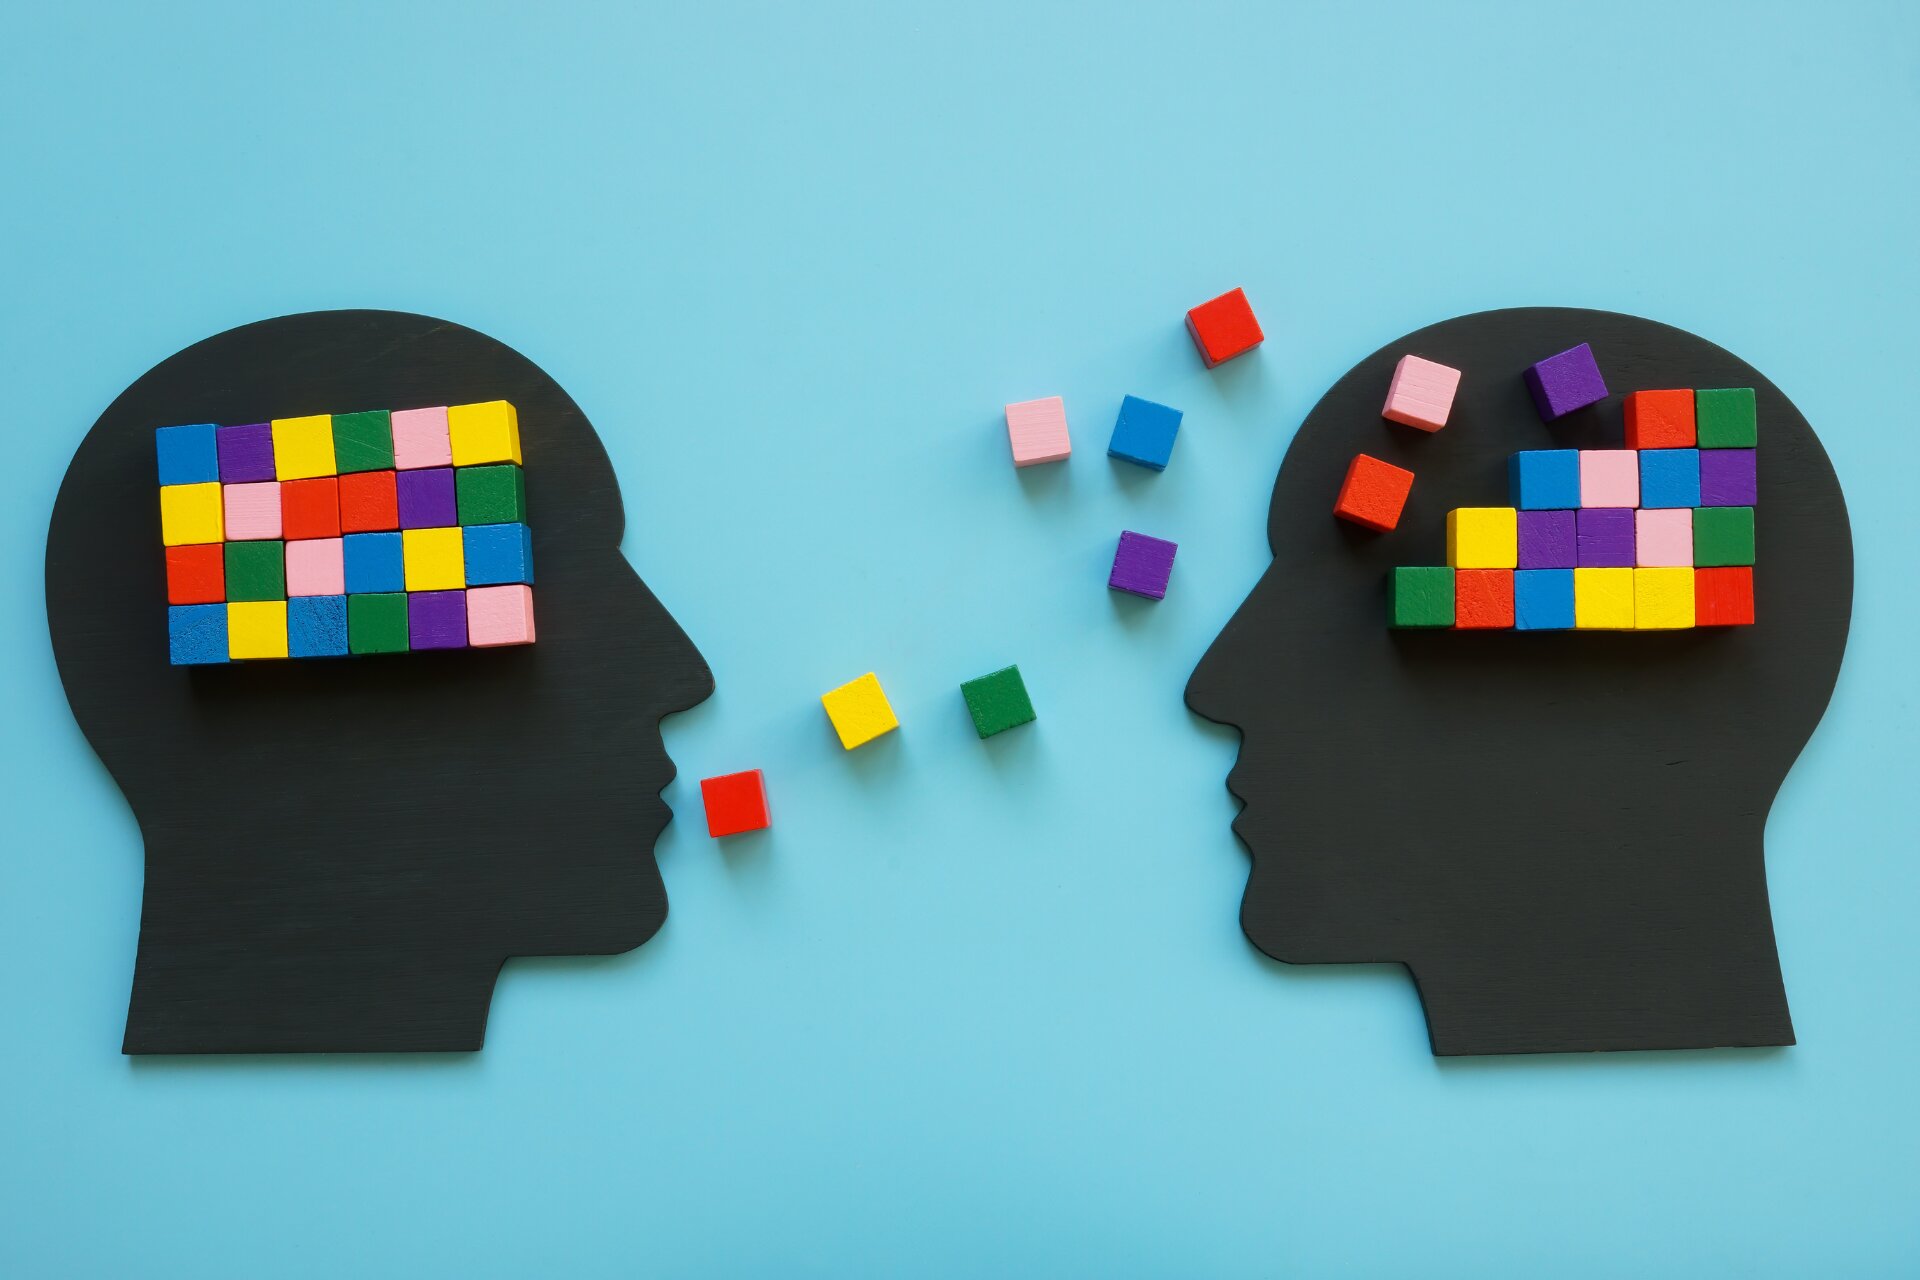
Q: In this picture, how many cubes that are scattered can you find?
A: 10